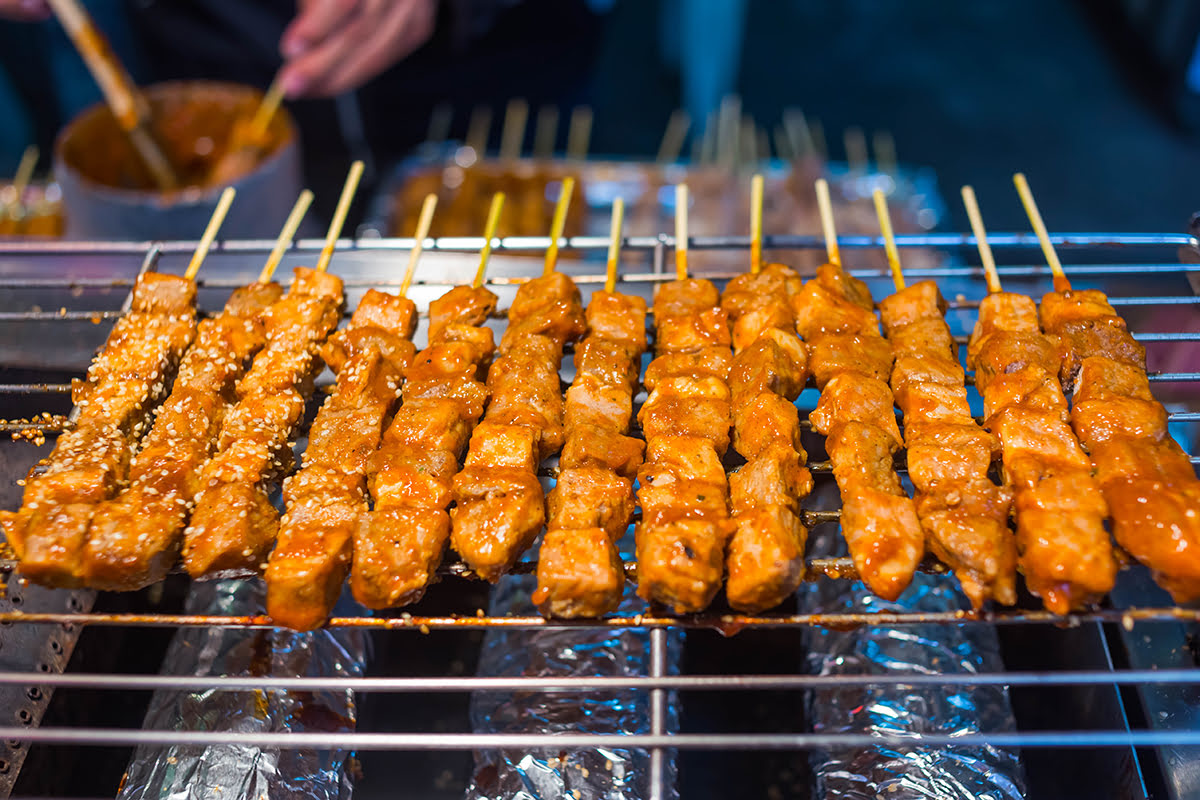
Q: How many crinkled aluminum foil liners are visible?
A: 3